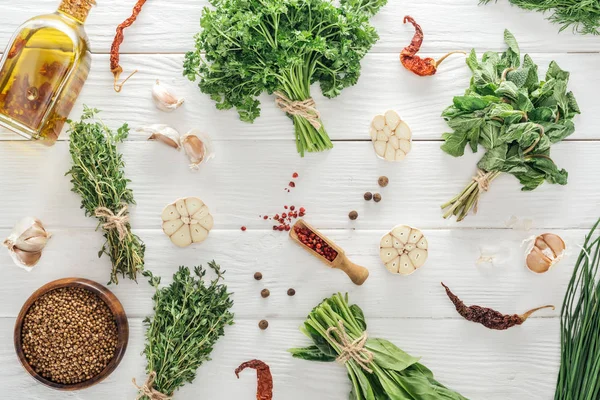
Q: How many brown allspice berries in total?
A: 8